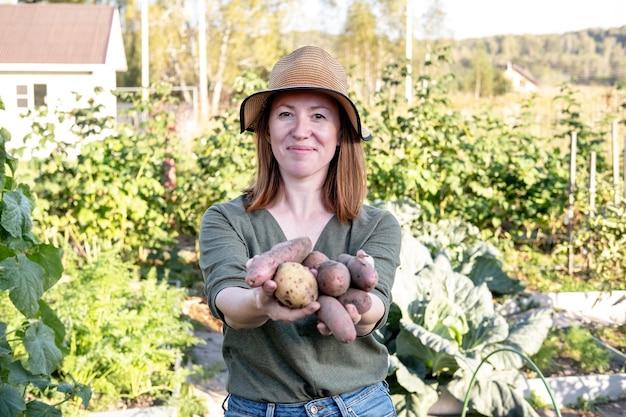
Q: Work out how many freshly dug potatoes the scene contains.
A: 7